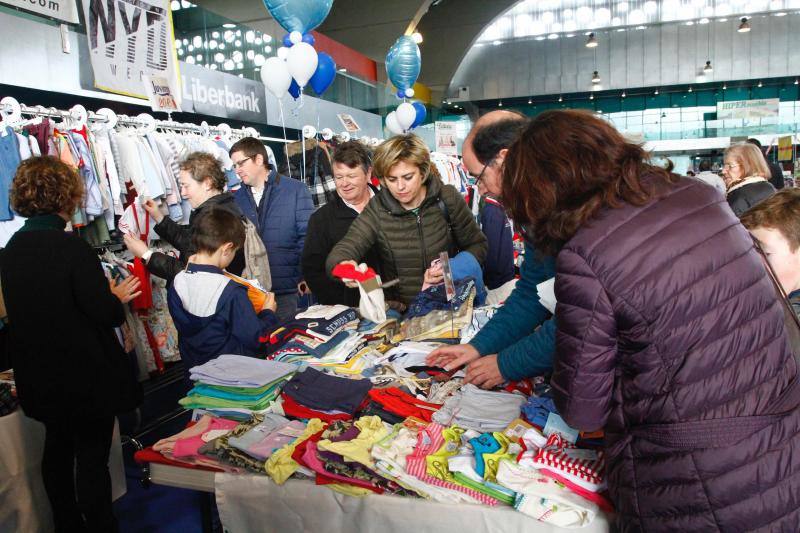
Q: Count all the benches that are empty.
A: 0